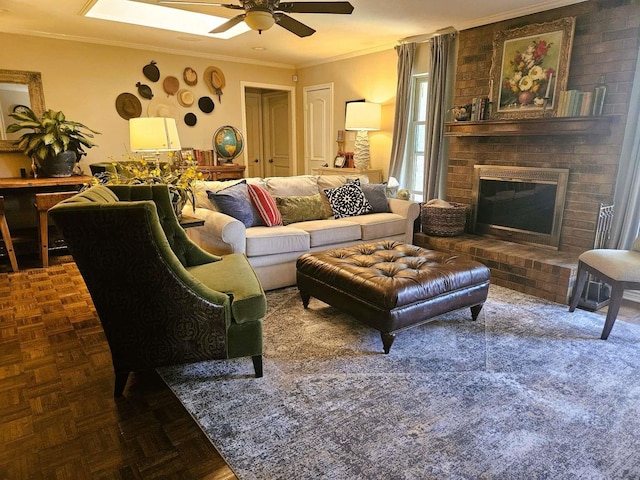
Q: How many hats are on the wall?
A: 10